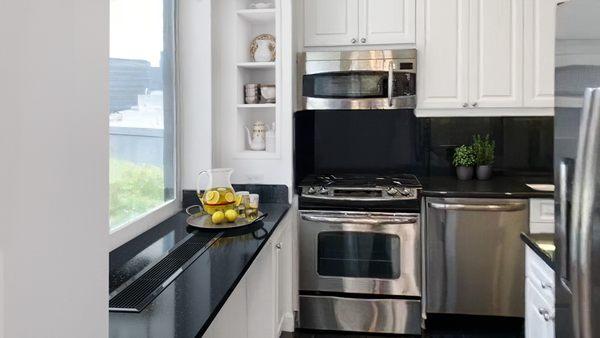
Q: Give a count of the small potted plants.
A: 2